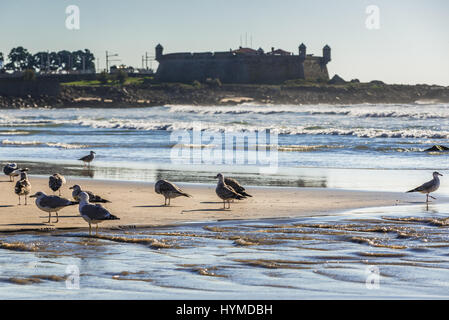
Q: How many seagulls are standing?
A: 11